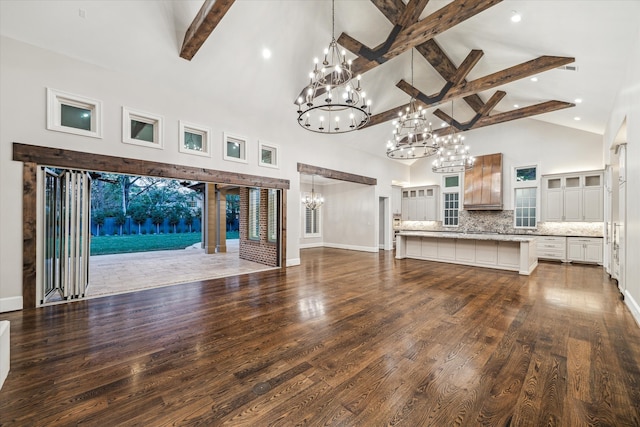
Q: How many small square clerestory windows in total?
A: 5